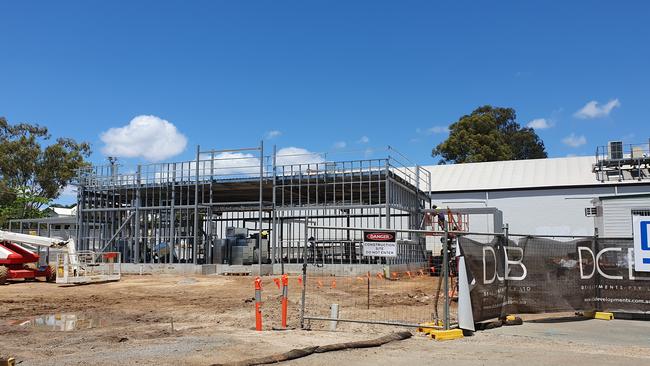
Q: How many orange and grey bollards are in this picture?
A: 2